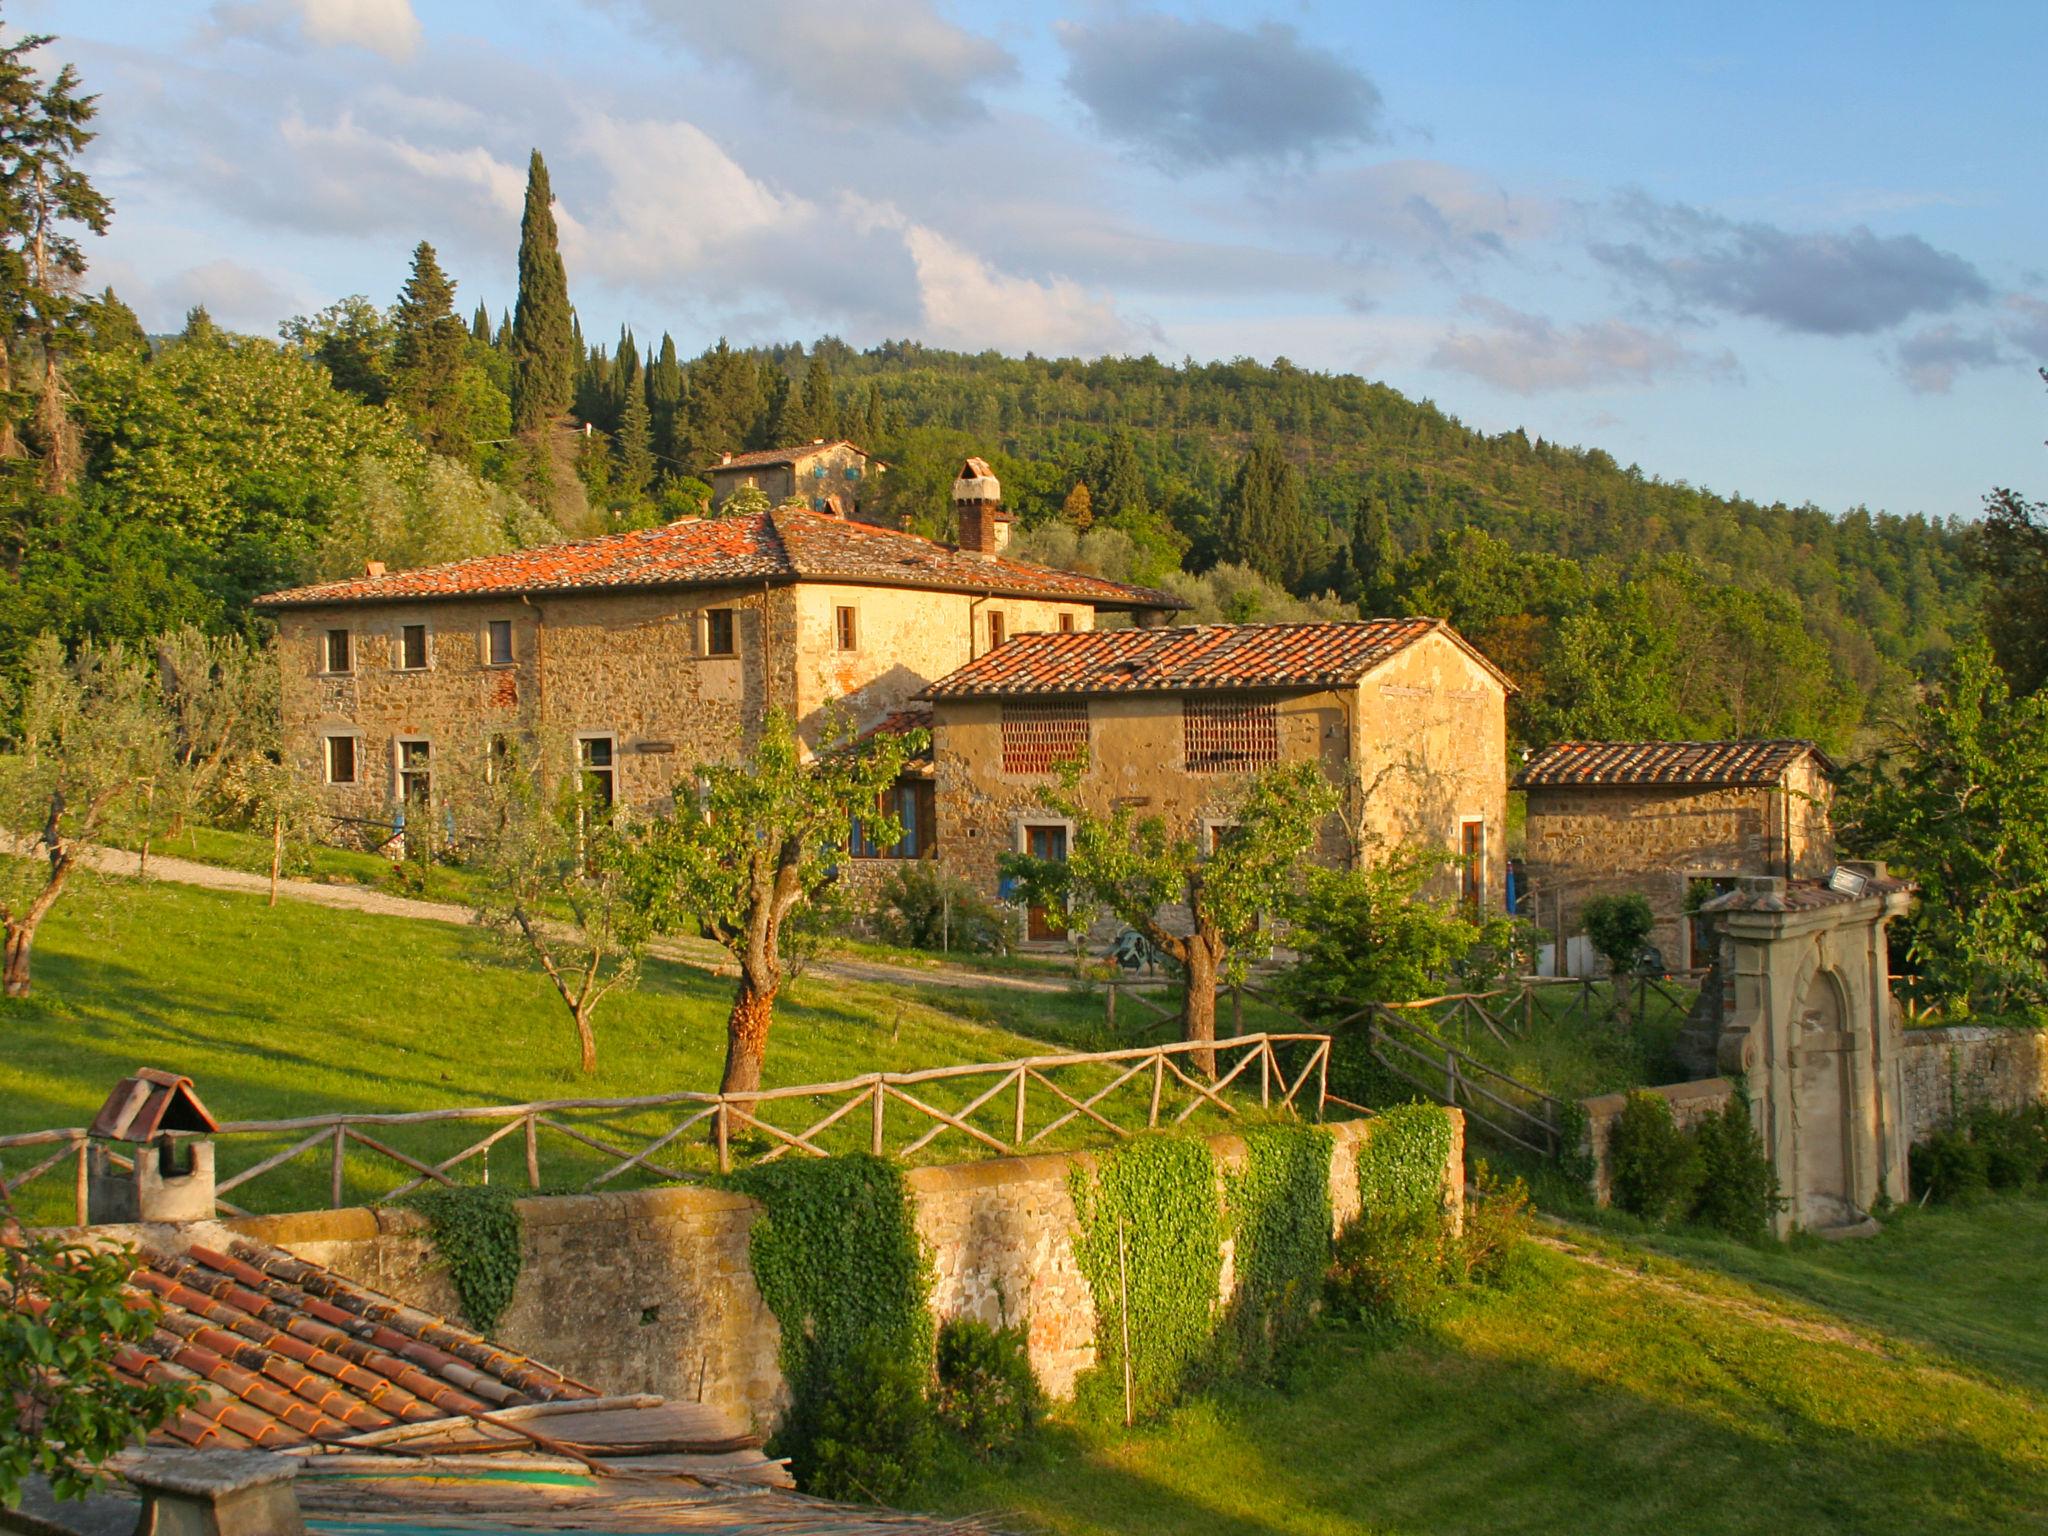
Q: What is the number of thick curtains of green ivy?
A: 5